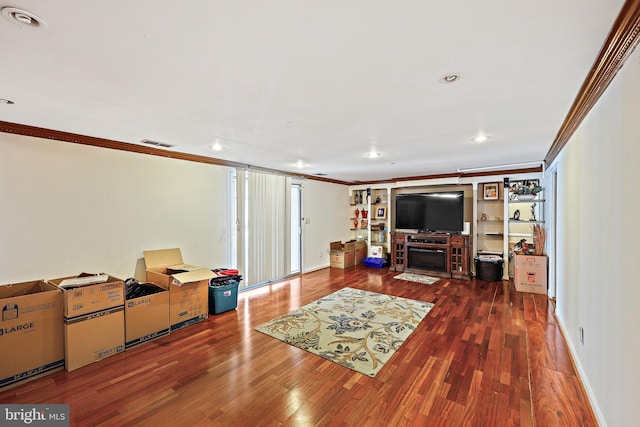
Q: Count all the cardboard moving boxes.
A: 7